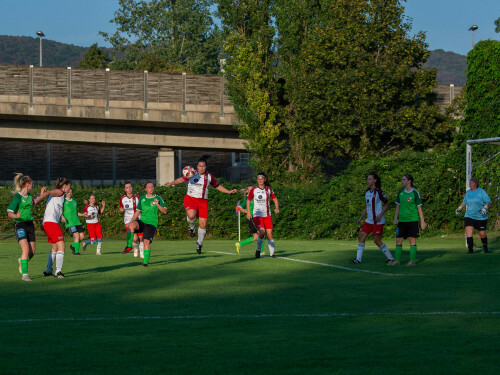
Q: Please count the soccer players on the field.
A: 12